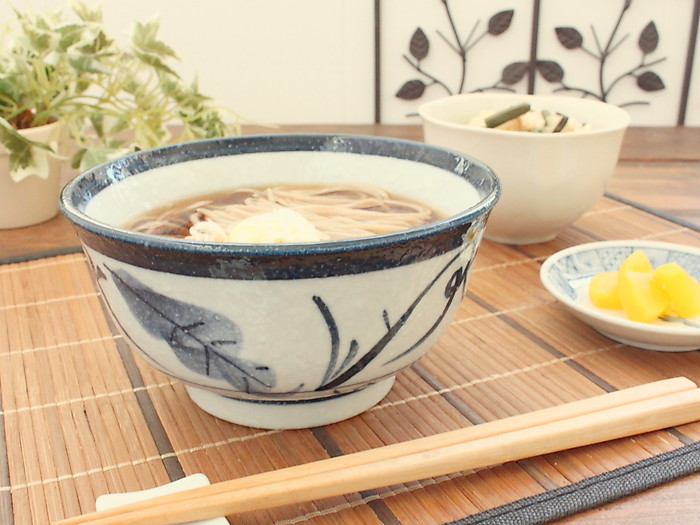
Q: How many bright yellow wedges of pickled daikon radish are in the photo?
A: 4